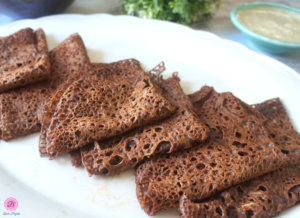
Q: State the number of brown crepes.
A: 6